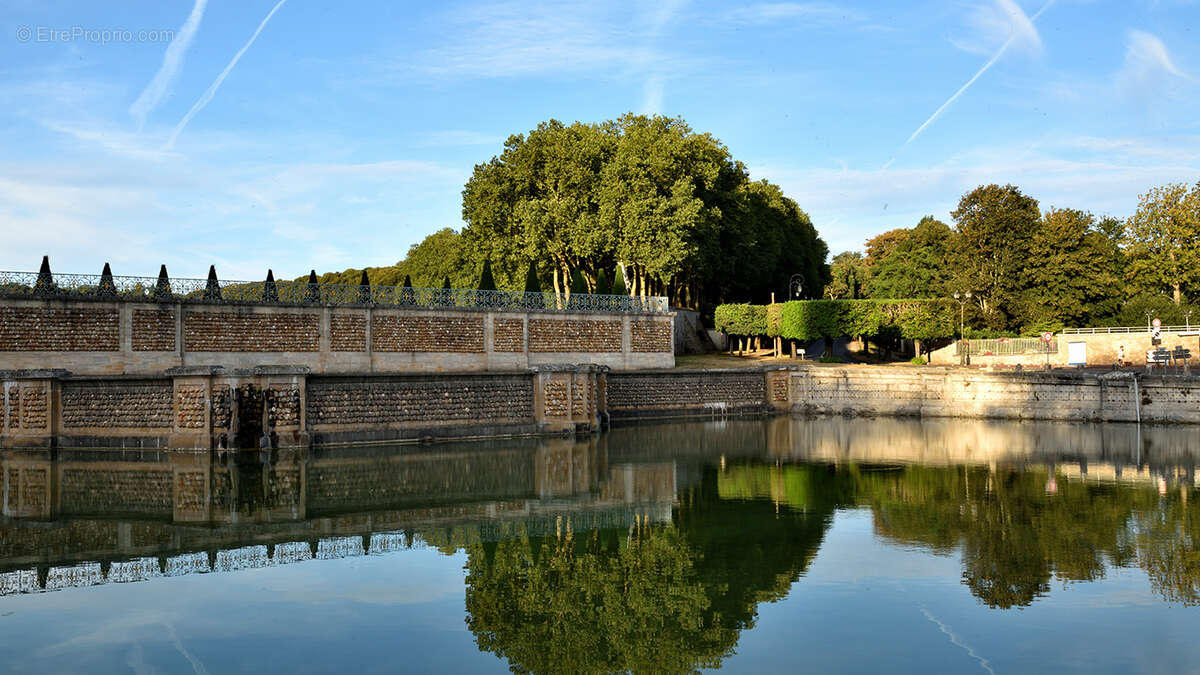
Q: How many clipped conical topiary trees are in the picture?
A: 14